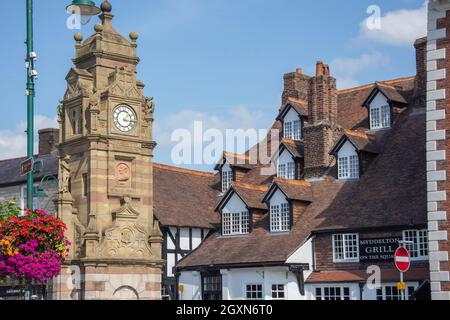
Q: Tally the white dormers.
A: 7